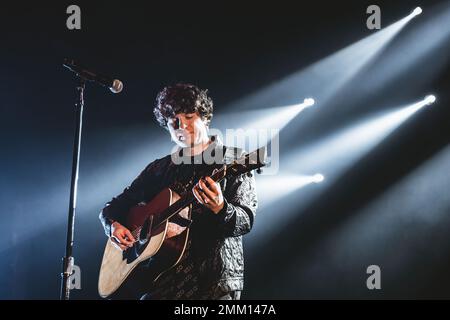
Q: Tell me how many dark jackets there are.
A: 1